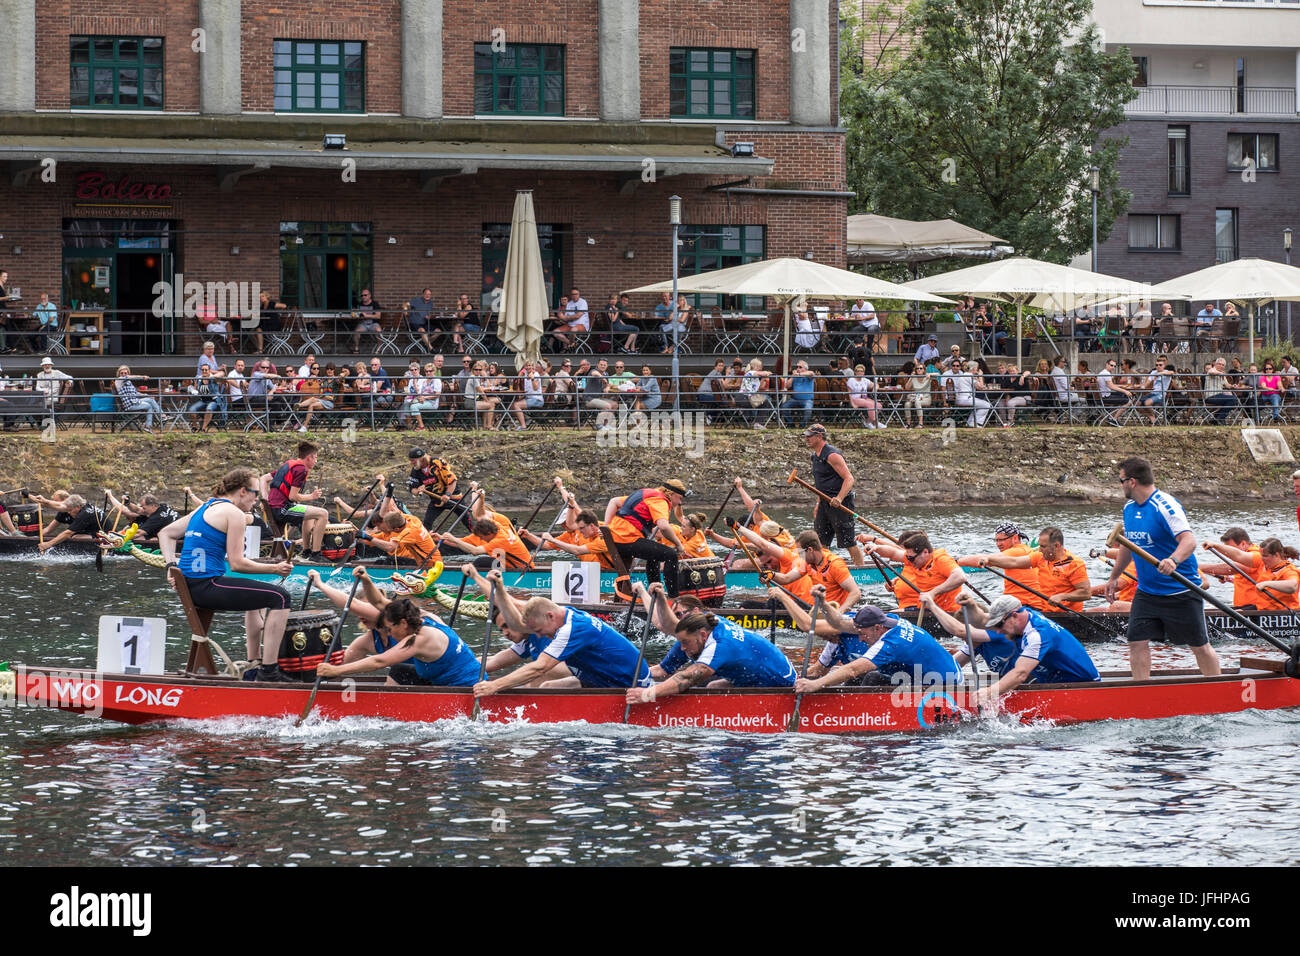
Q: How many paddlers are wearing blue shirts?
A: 10